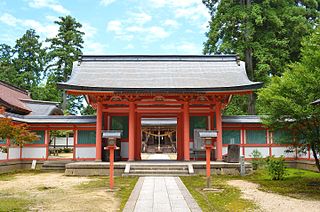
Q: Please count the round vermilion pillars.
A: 4